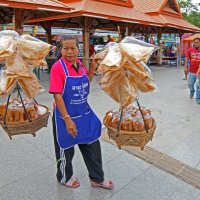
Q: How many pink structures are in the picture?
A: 1